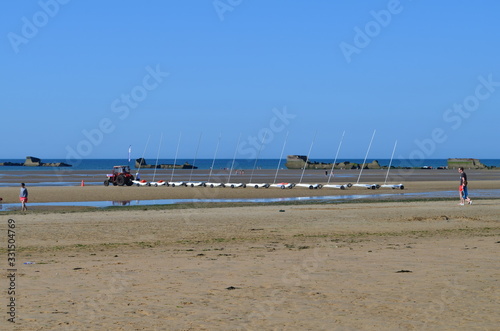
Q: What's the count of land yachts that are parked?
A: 12